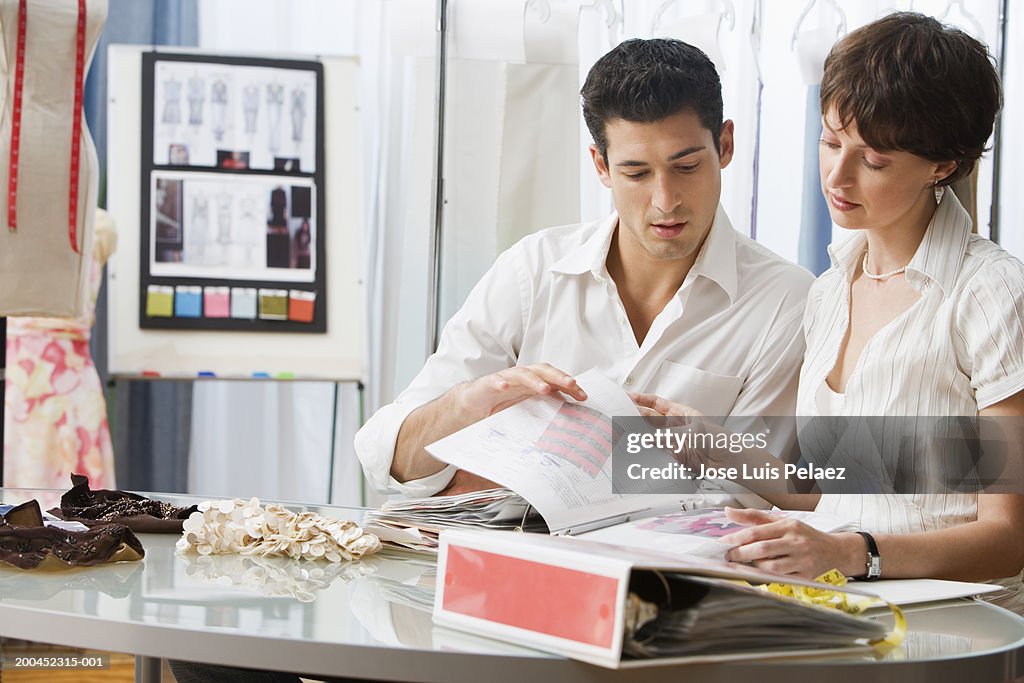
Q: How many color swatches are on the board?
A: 6